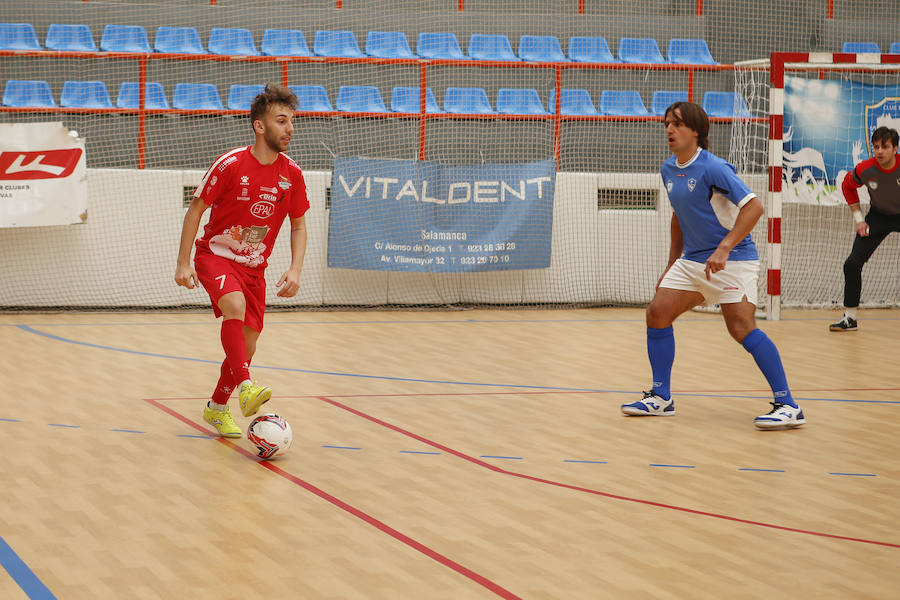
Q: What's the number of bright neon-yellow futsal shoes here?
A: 2